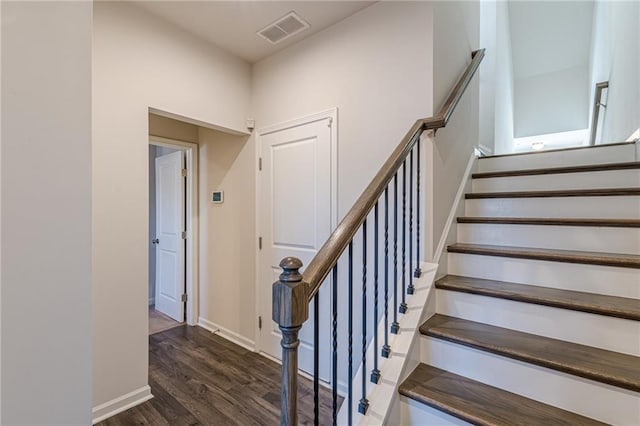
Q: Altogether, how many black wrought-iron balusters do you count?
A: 10